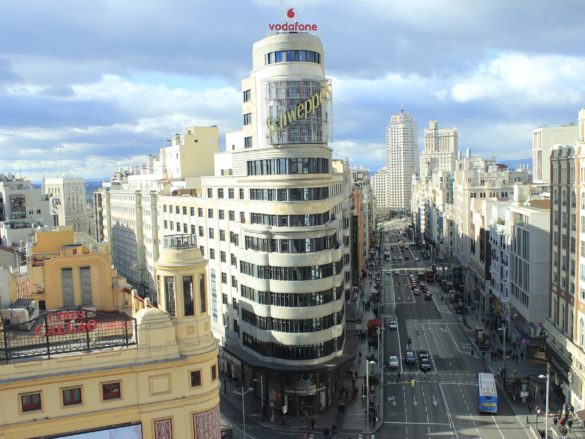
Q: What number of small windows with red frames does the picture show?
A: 5